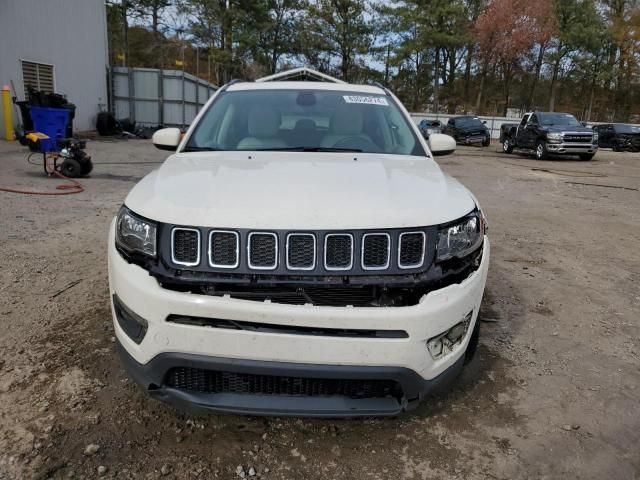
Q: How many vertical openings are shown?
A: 7